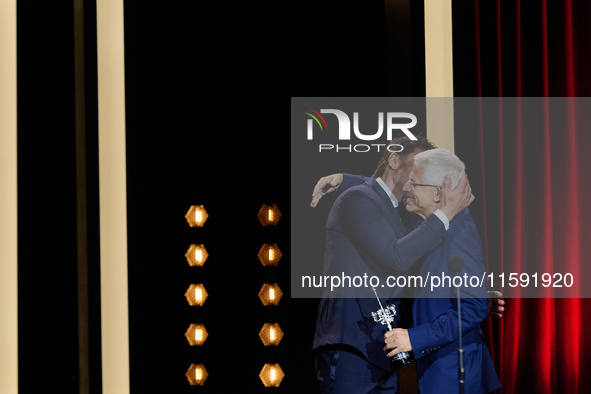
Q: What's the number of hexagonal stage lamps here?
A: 10